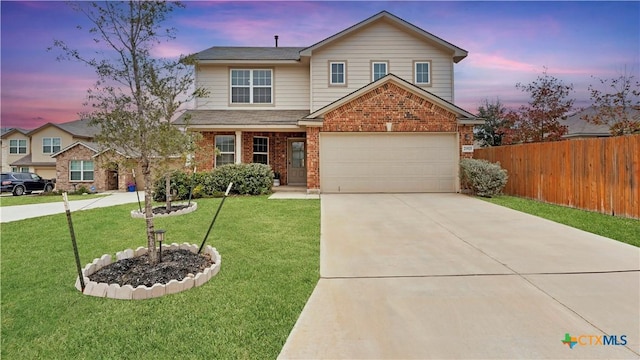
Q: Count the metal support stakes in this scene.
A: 4